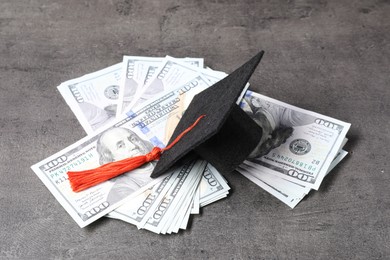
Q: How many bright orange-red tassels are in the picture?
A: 1